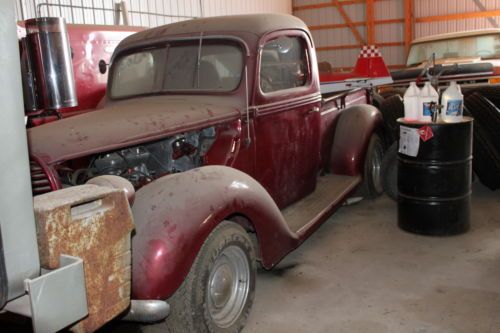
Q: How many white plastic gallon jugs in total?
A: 3